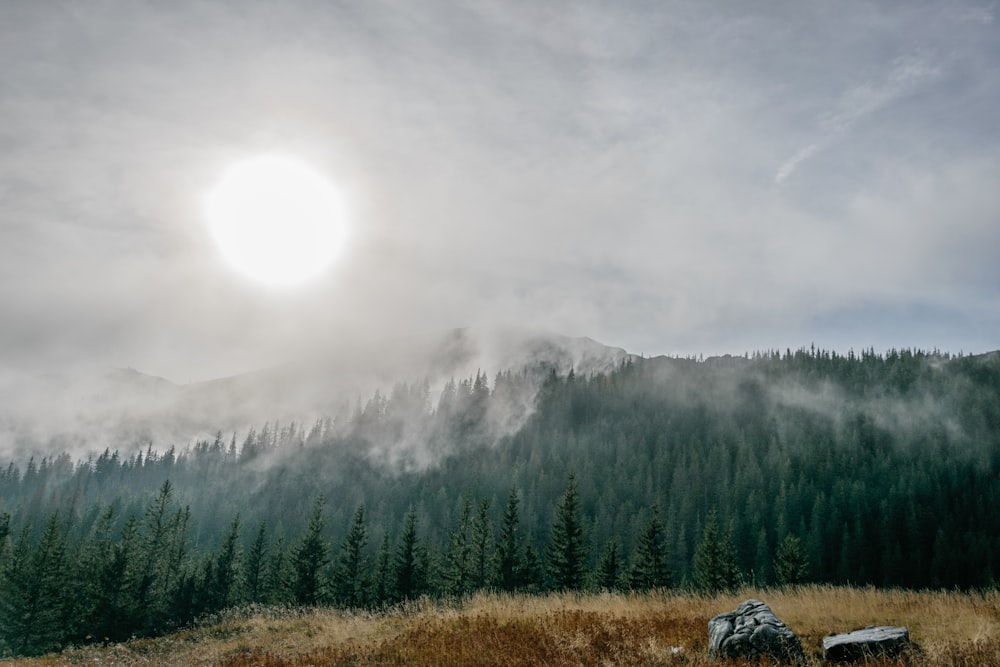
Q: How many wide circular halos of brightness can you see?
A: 1